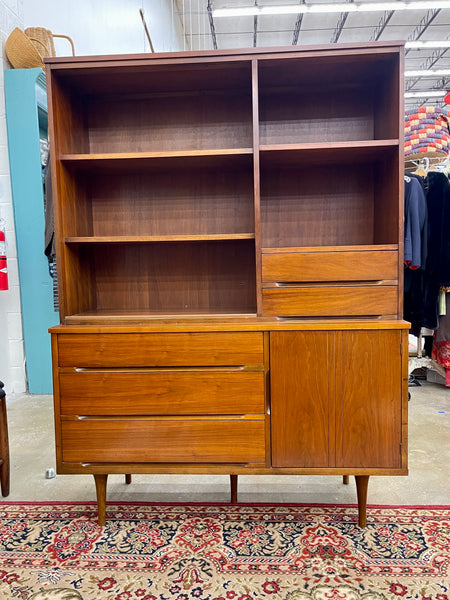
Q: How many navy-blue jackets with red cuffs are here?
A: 1